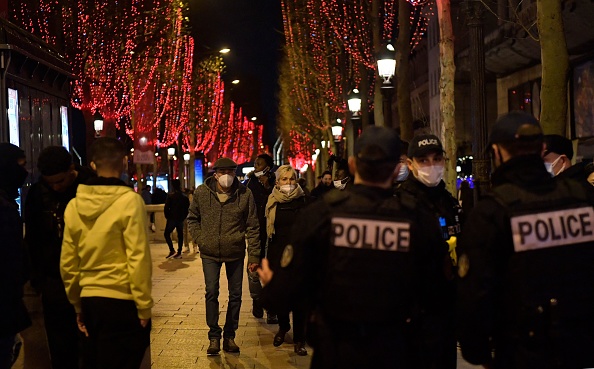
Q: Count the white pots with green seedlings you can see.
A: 0